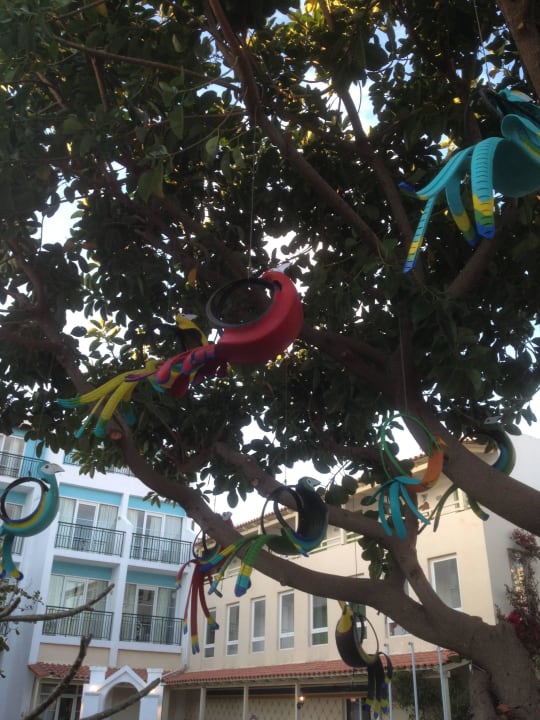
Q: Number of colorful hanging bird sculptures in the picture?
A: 9